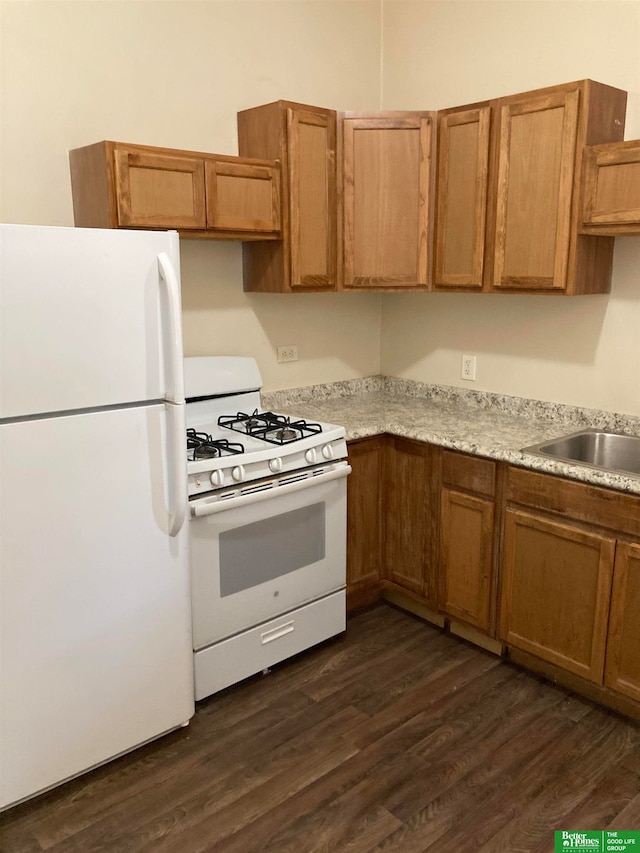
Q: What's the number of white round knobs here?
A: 5